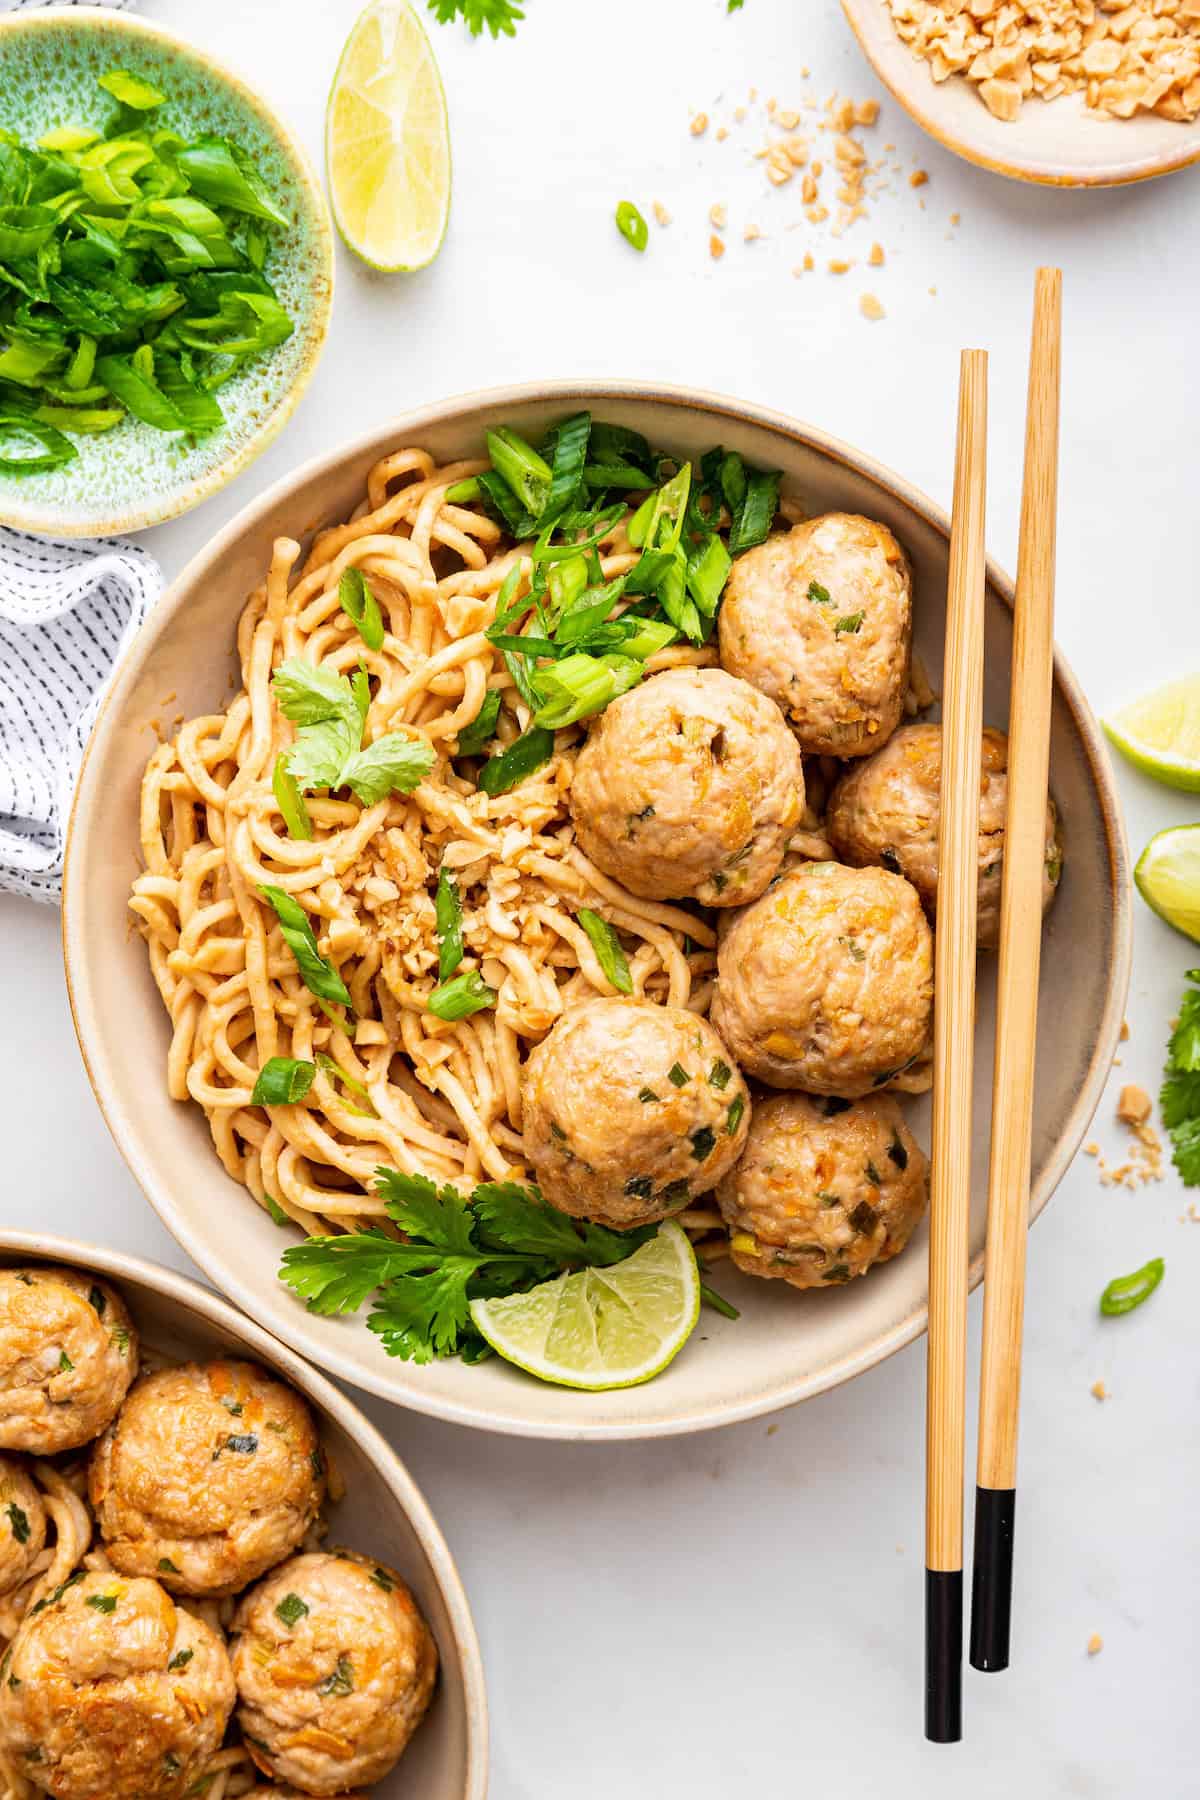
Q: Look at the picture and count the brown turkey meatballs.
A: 11